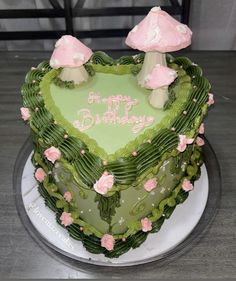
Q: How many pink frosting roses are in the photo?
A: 14